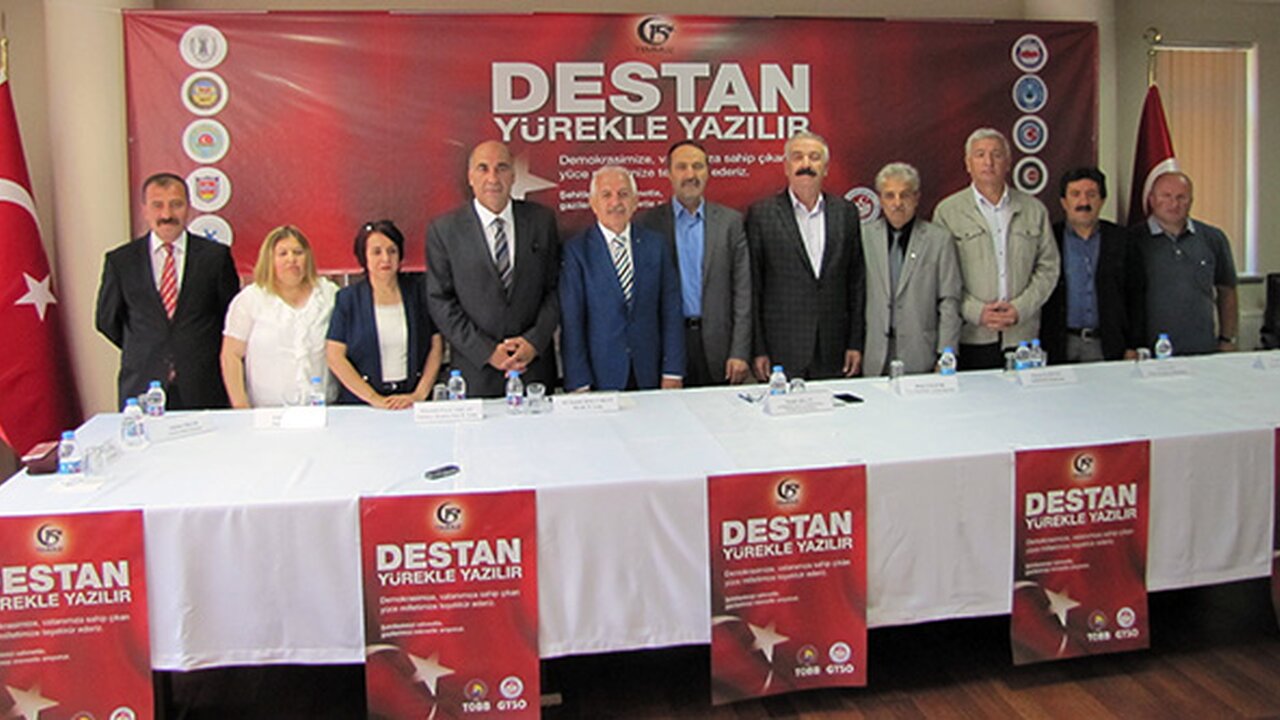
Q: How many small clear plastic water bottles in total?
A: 11